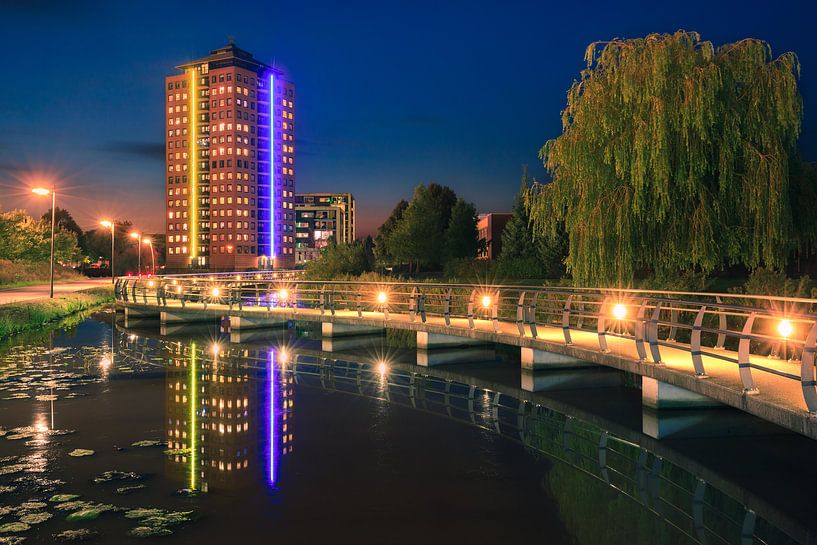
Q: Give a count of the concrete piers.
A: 7